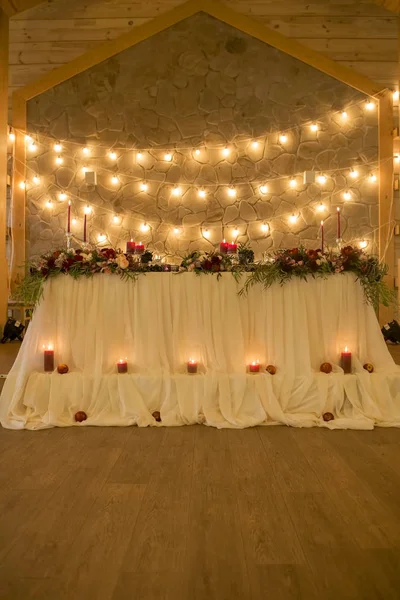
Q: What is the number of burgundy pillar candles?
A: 9